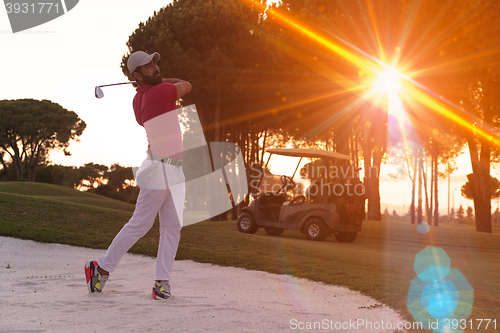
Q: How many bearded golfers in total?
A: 1